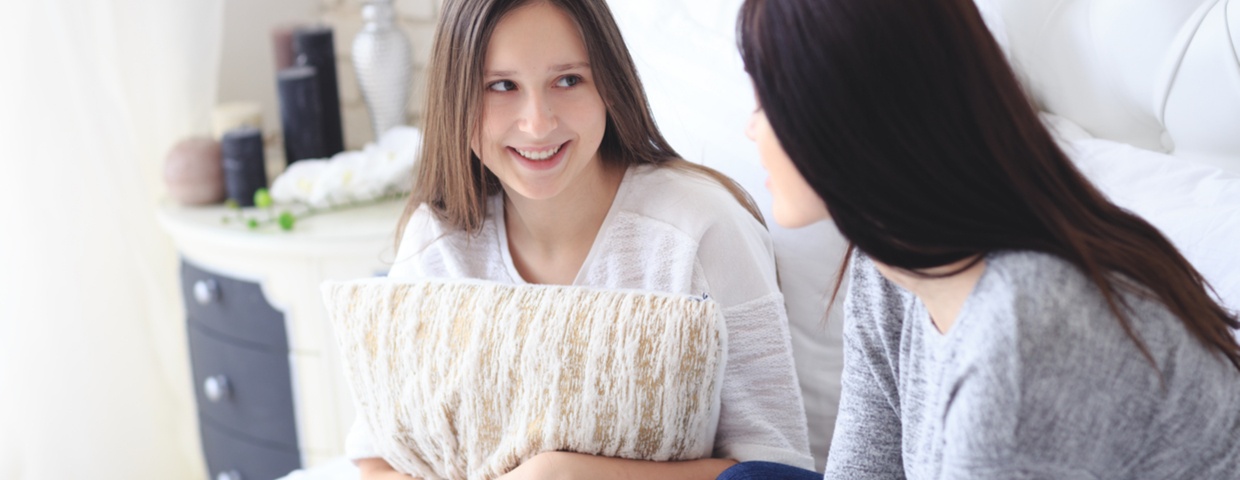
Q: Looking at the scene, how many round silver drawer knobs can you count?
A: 3